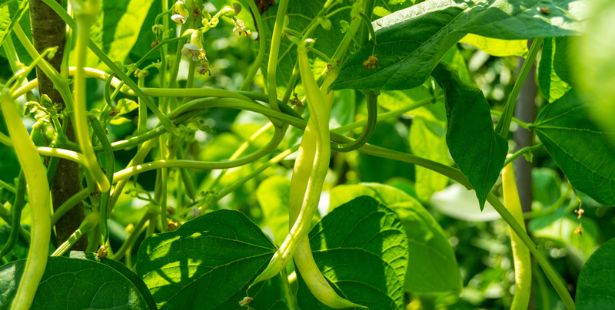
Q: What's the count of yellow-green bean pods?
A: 4